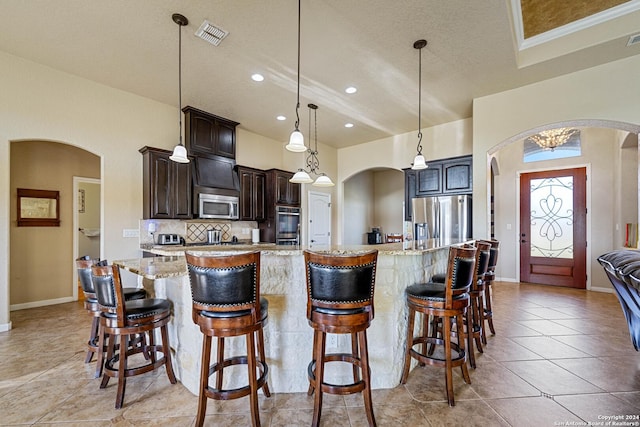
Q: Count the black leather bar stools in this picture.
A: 7